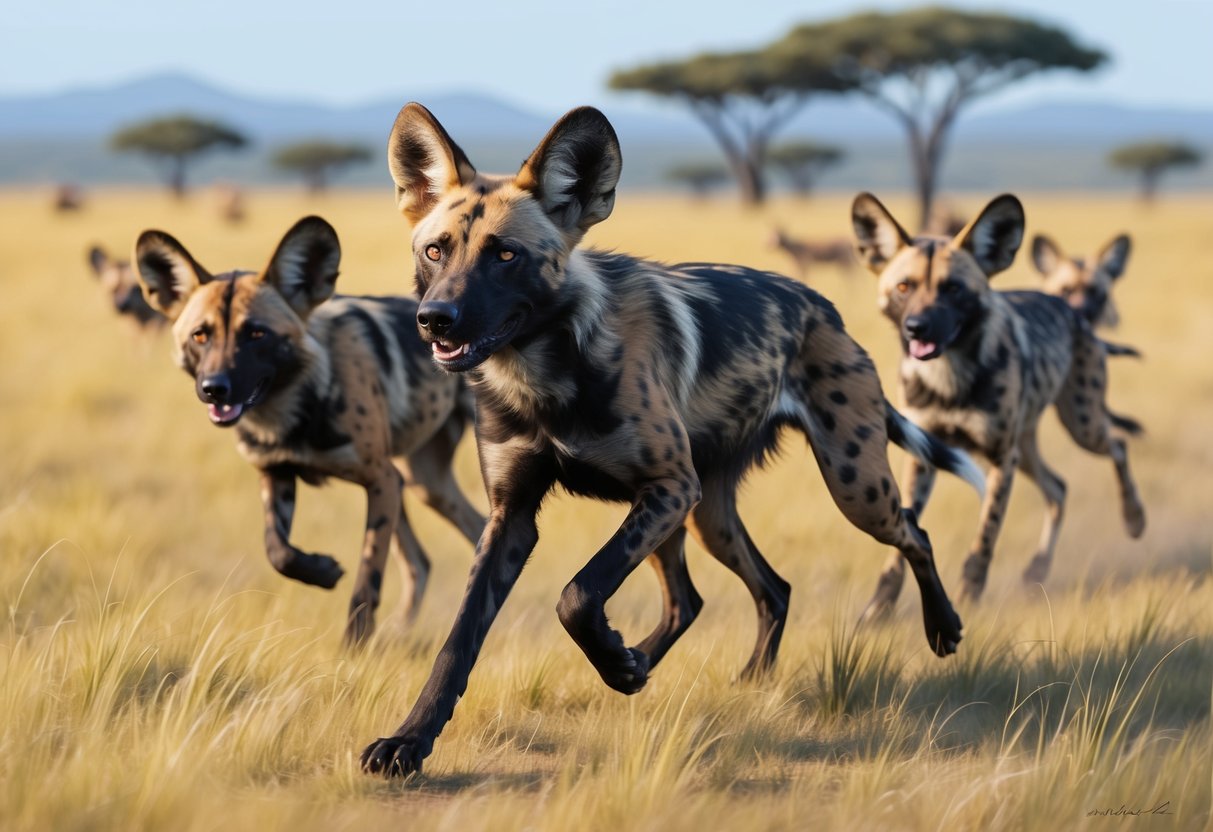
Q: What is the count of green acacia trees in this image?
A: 7